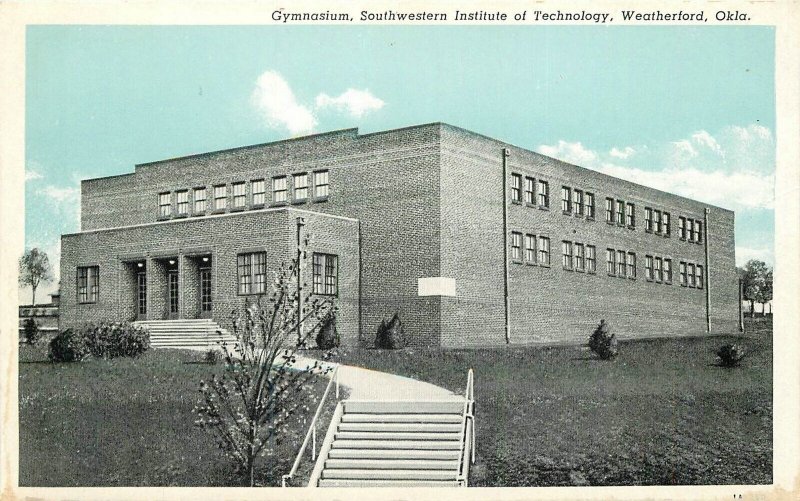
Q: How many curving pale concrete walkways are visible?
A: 1